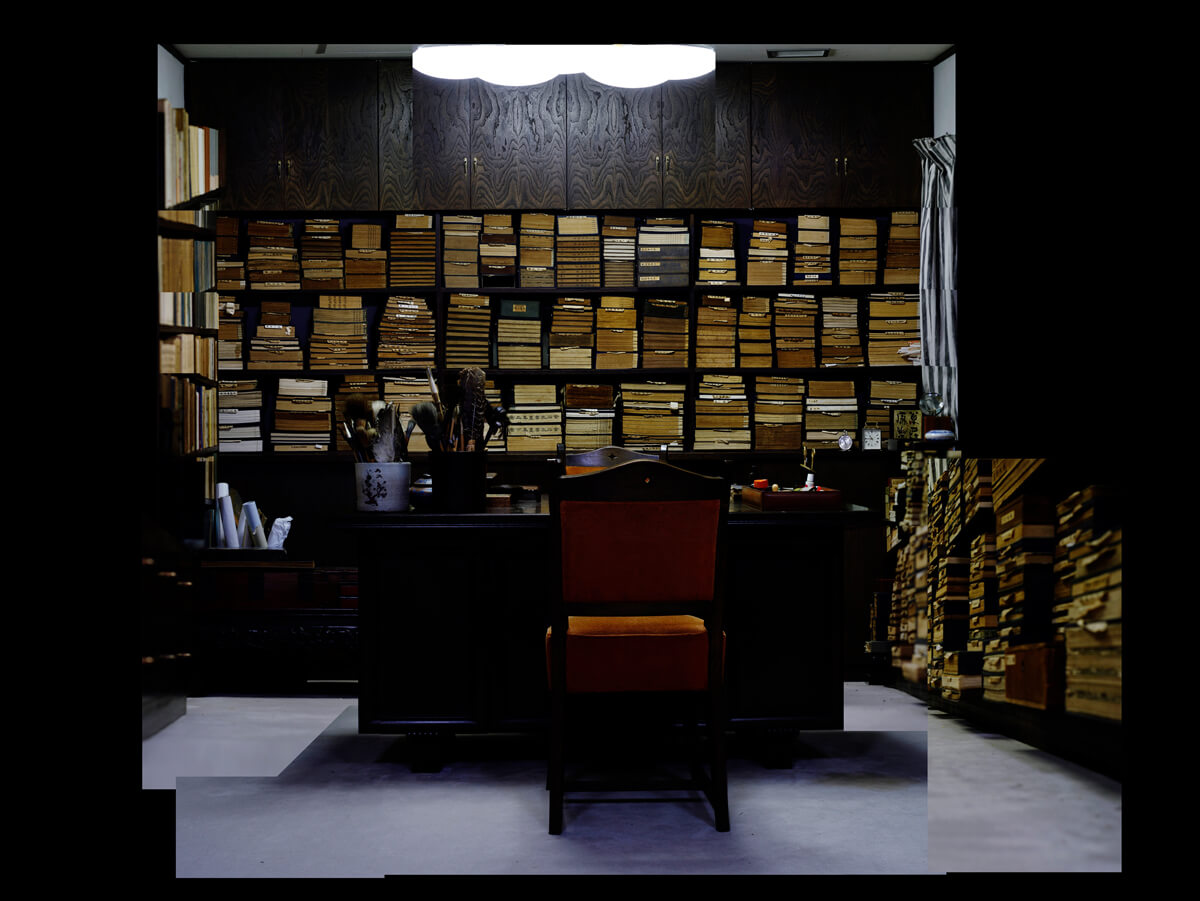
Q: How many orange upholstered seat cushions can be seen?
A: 1